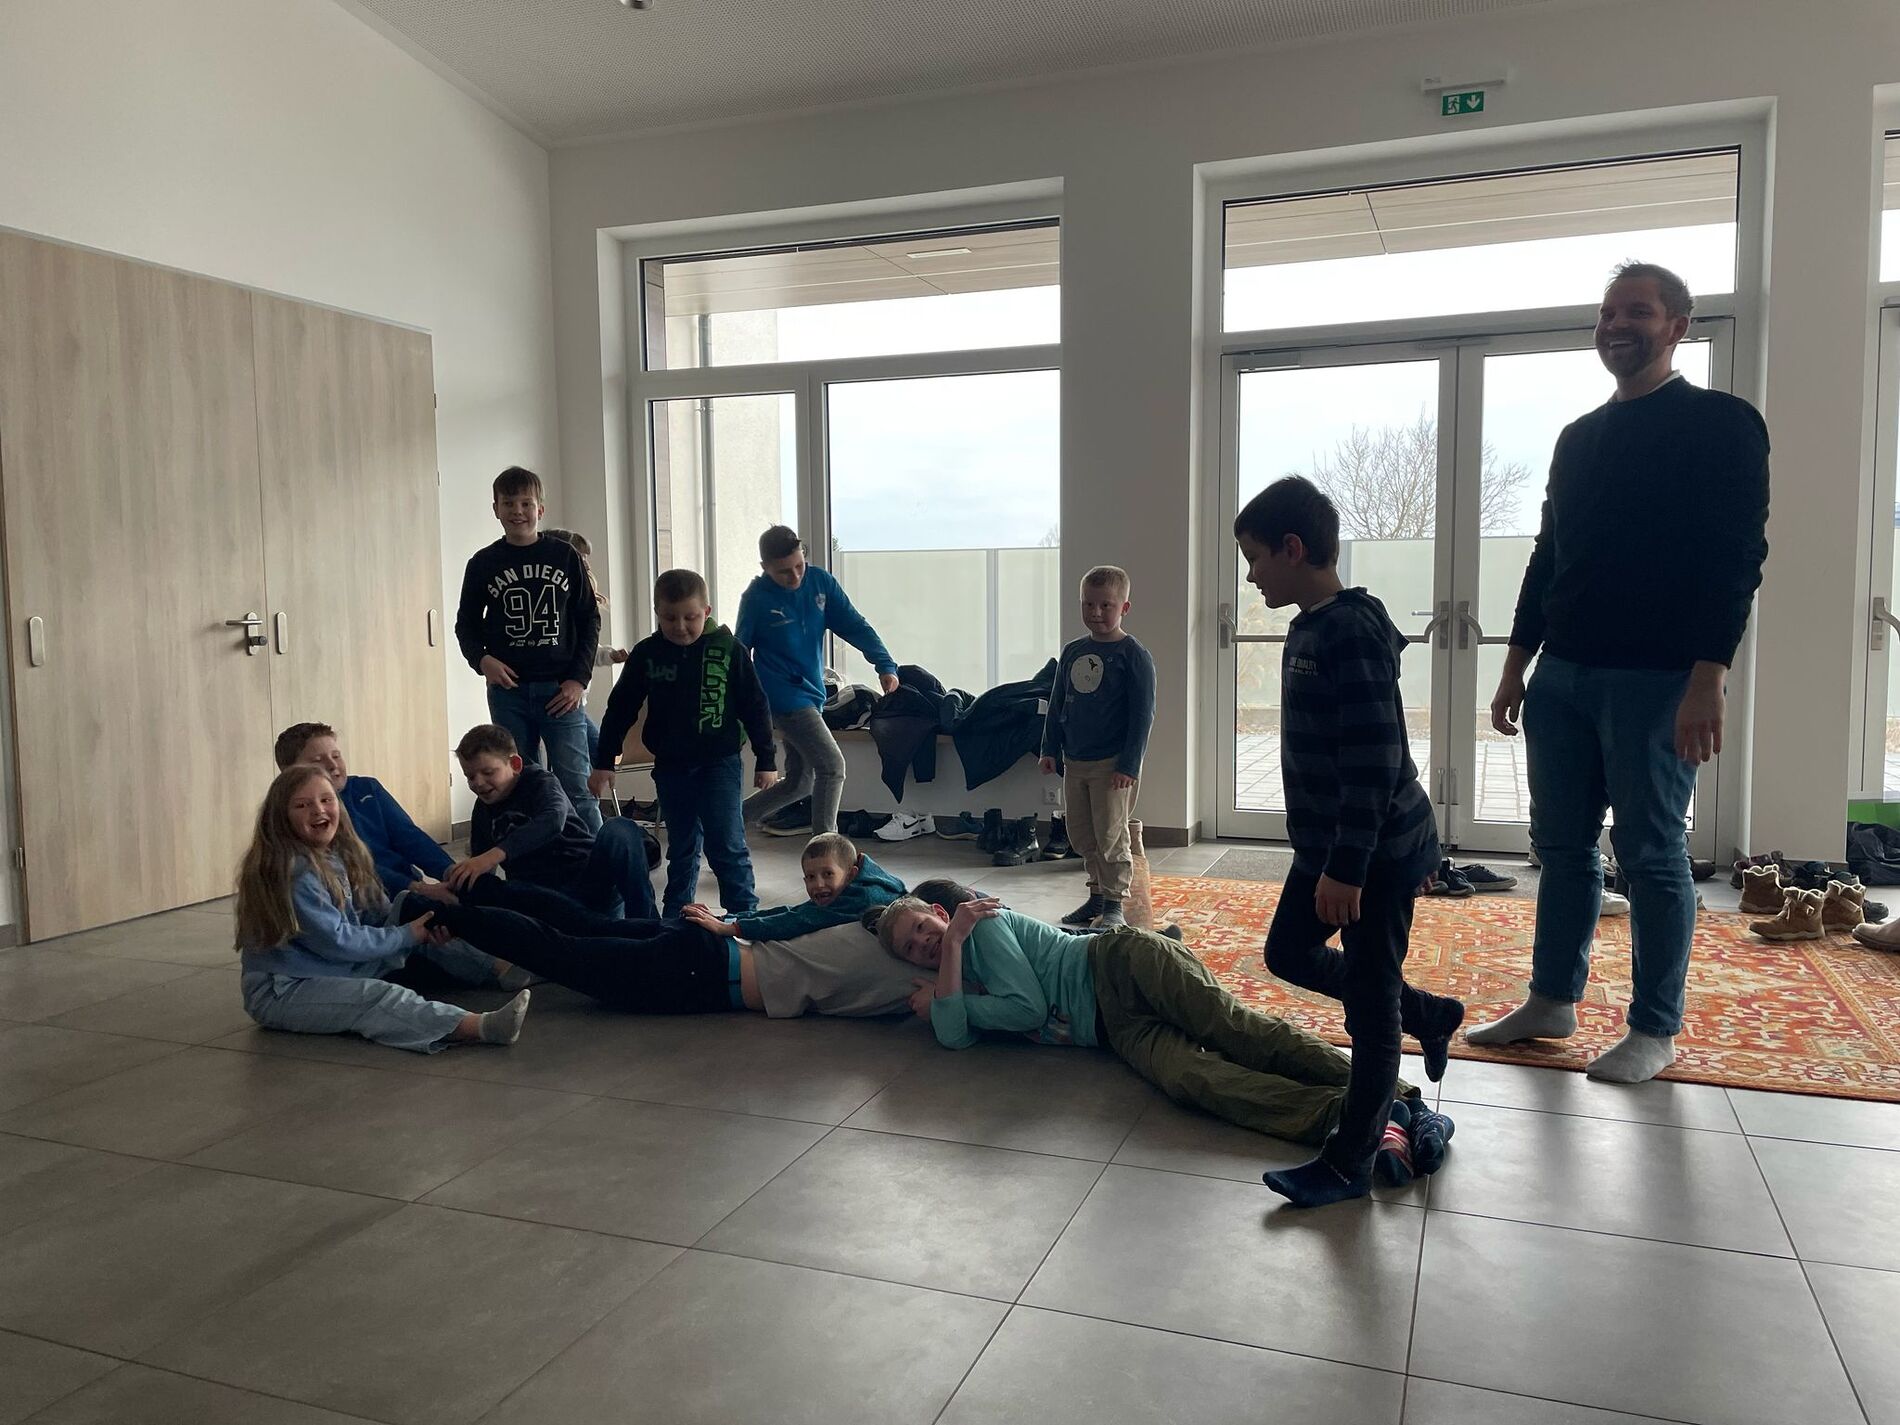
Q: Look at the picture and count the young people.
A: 13